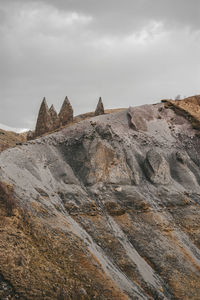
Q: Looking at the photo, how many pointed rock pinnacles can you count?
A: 4